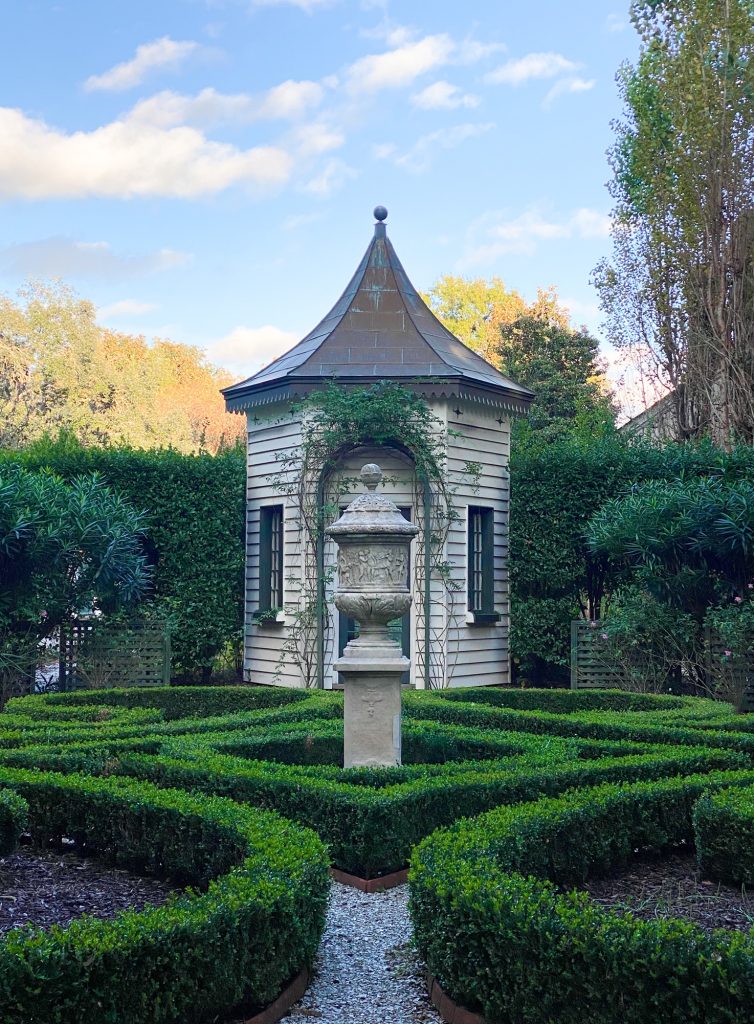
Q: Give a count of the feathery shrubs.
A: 2